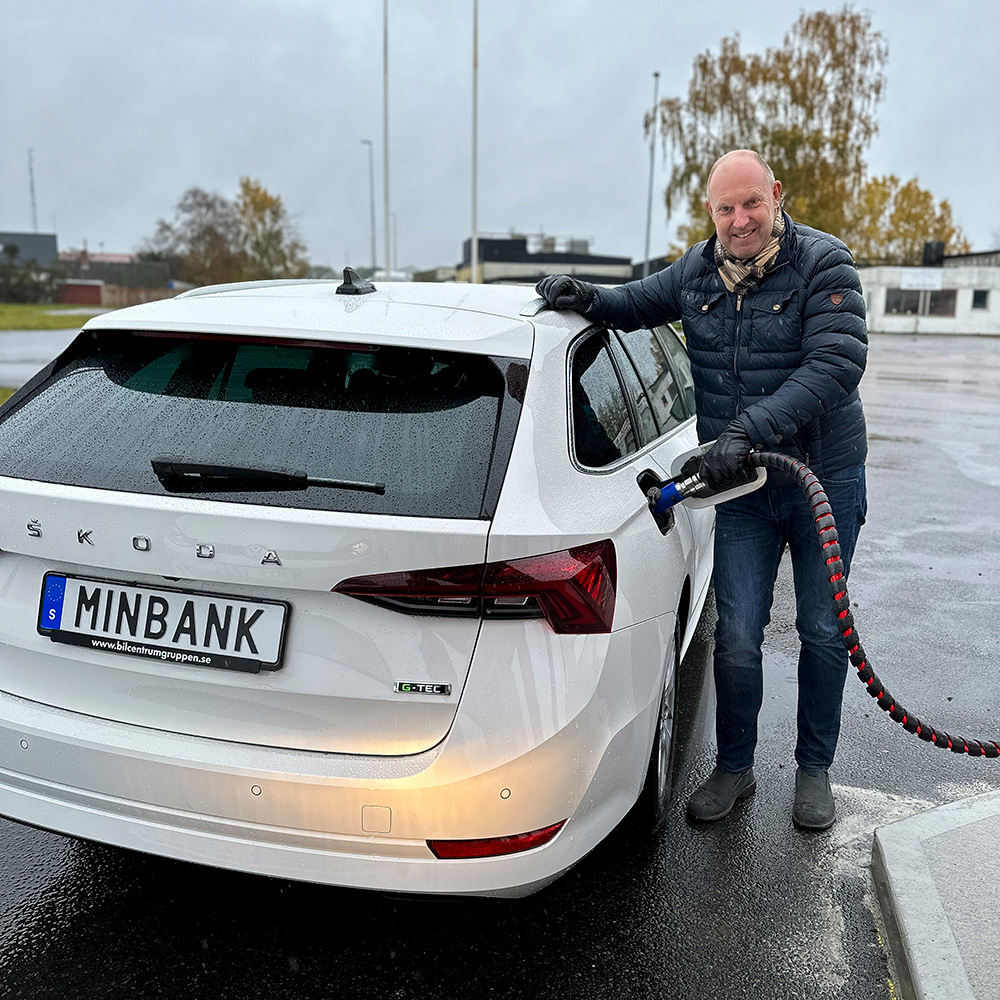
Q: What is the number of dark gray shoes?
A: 2